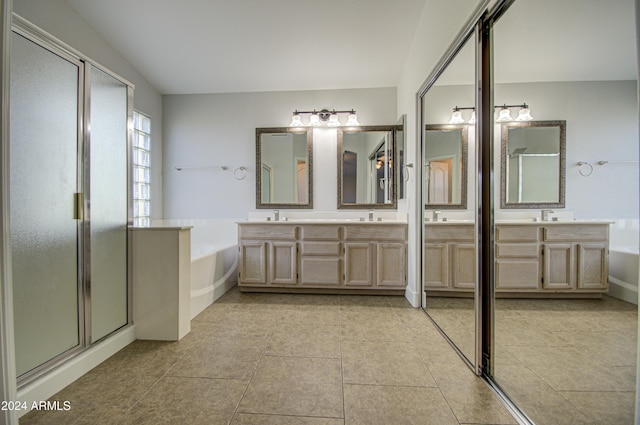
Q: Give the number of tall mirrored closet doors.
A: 2